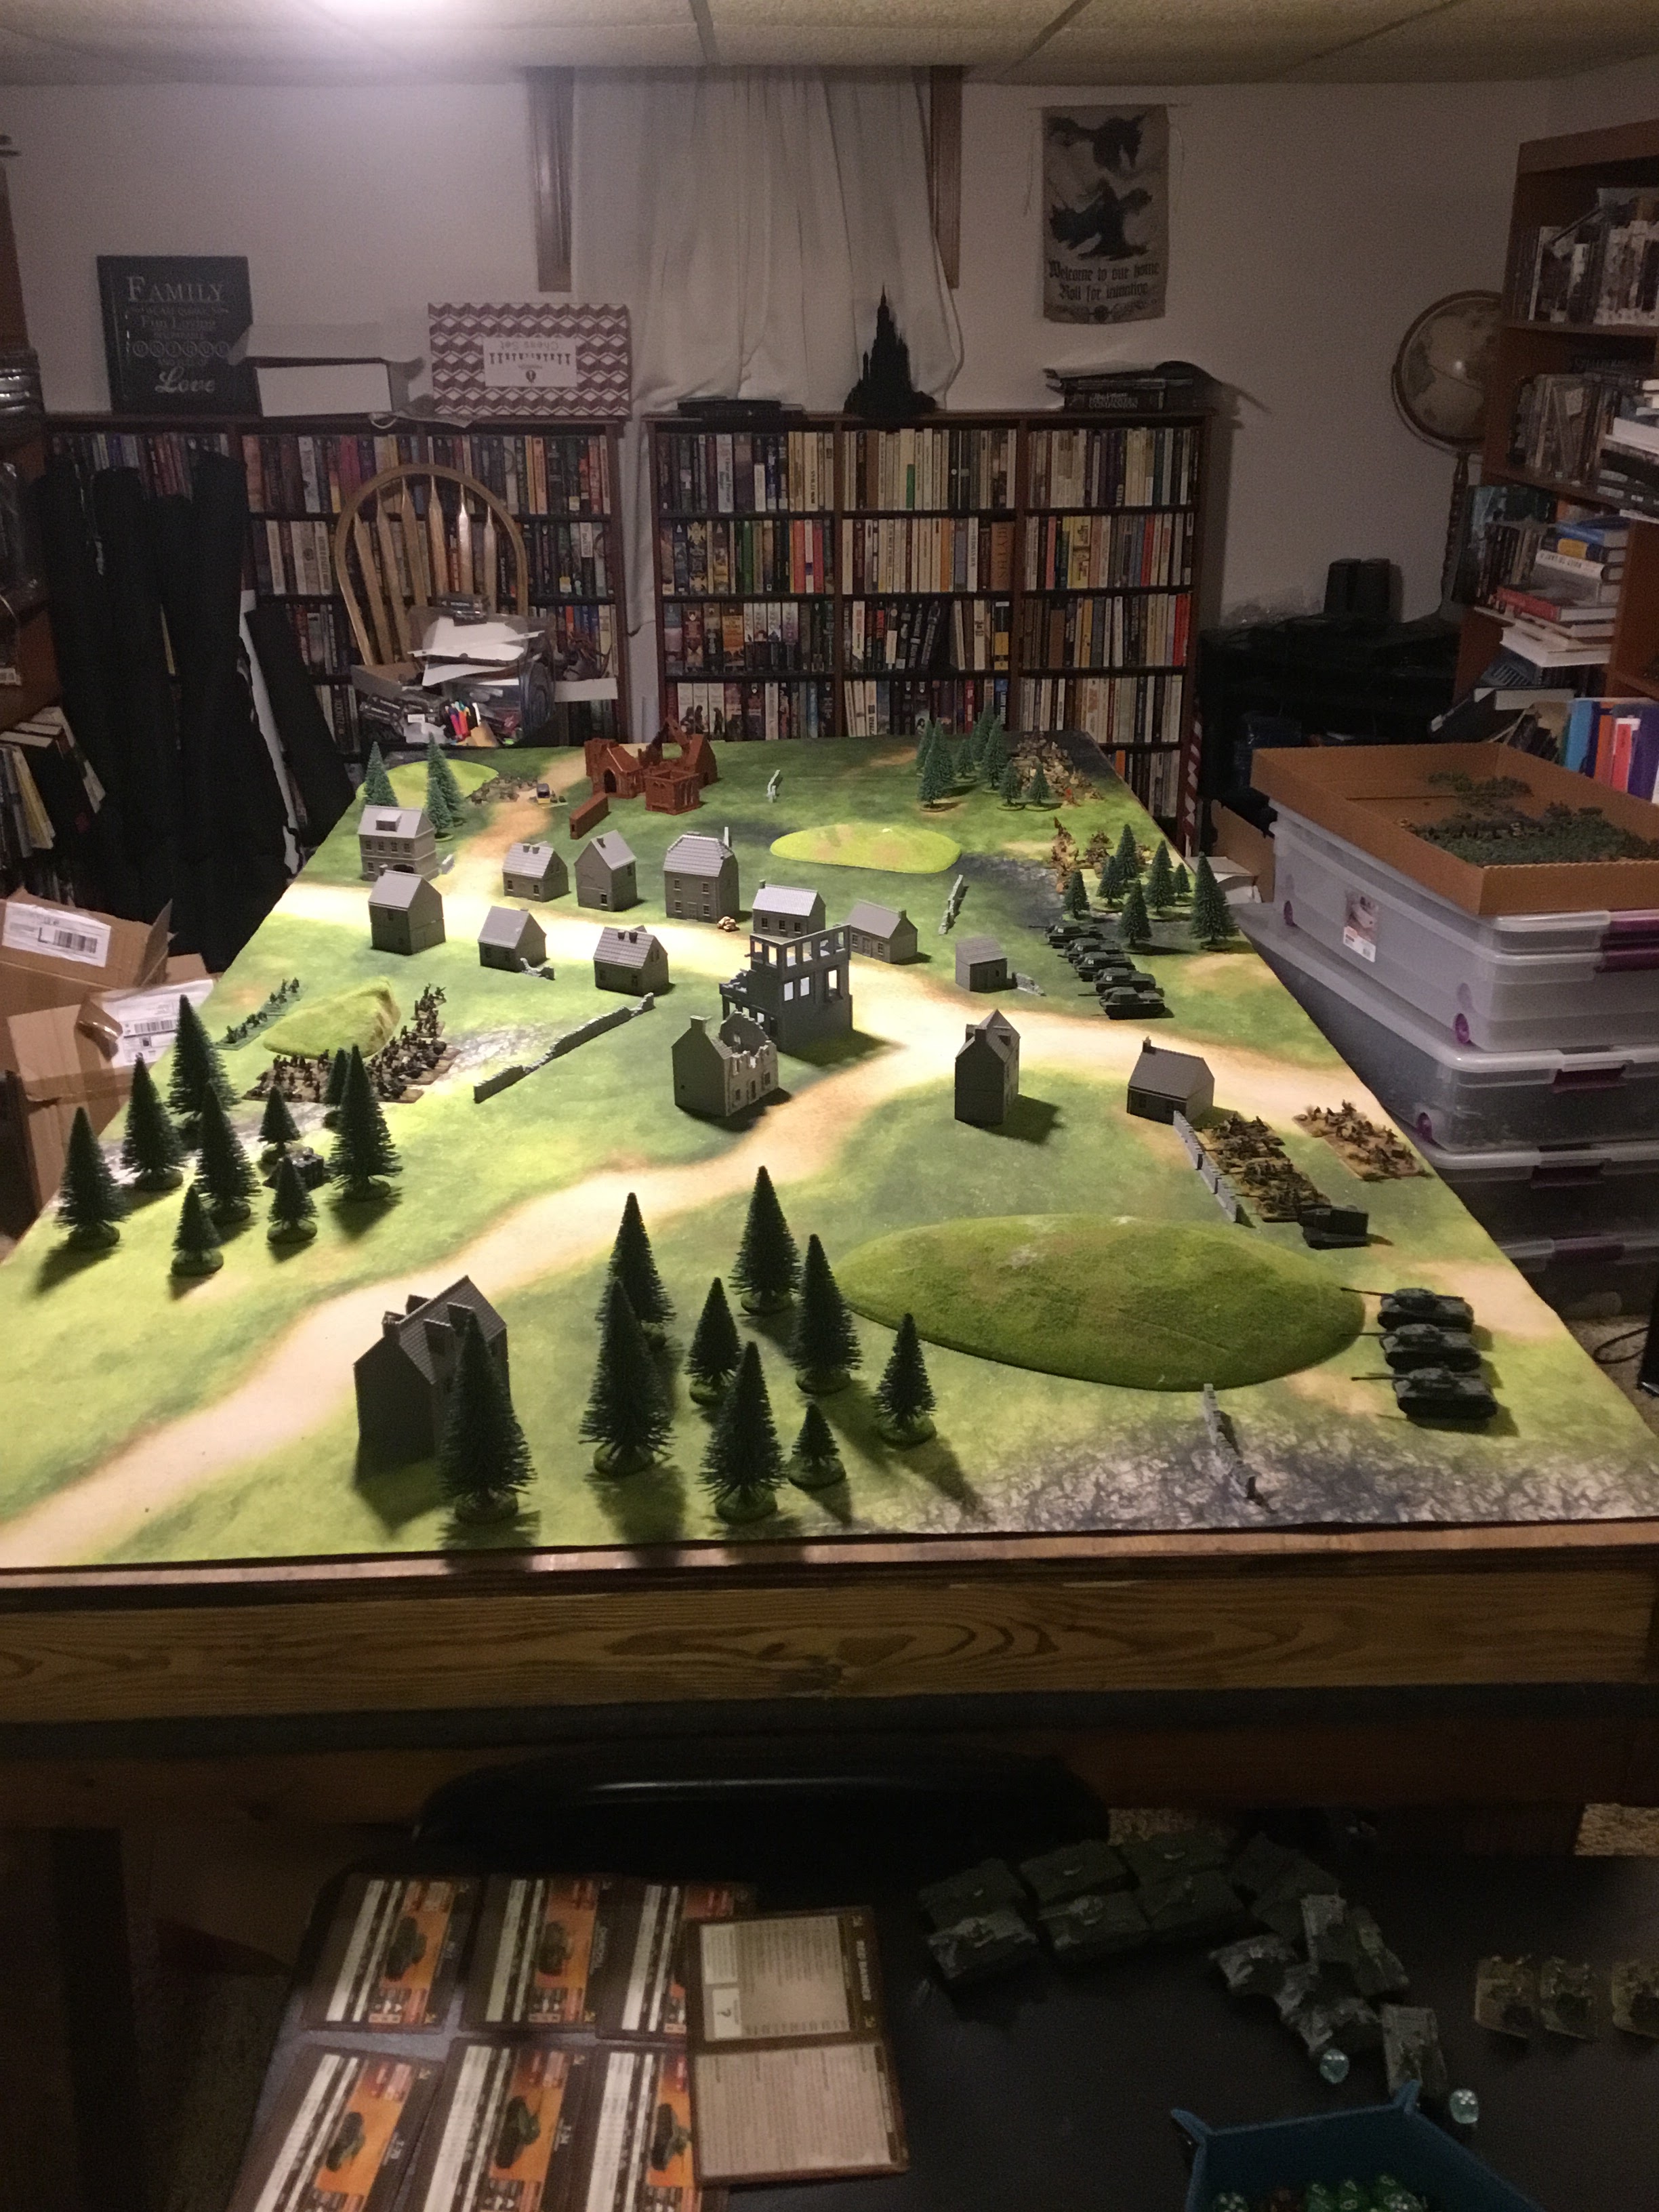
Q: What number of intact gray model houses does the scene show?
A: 13